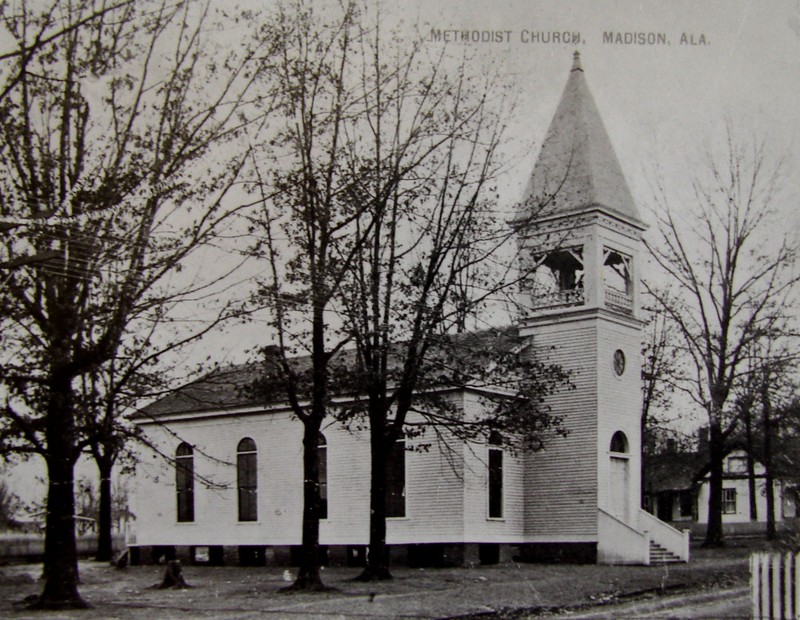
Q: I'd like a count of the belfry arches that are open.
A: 2